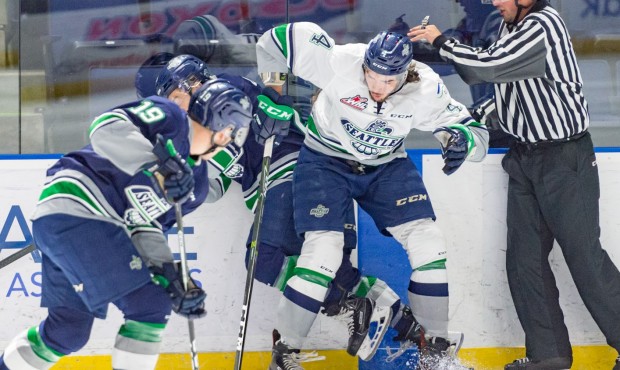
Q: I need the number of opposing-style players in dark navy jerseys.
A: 2